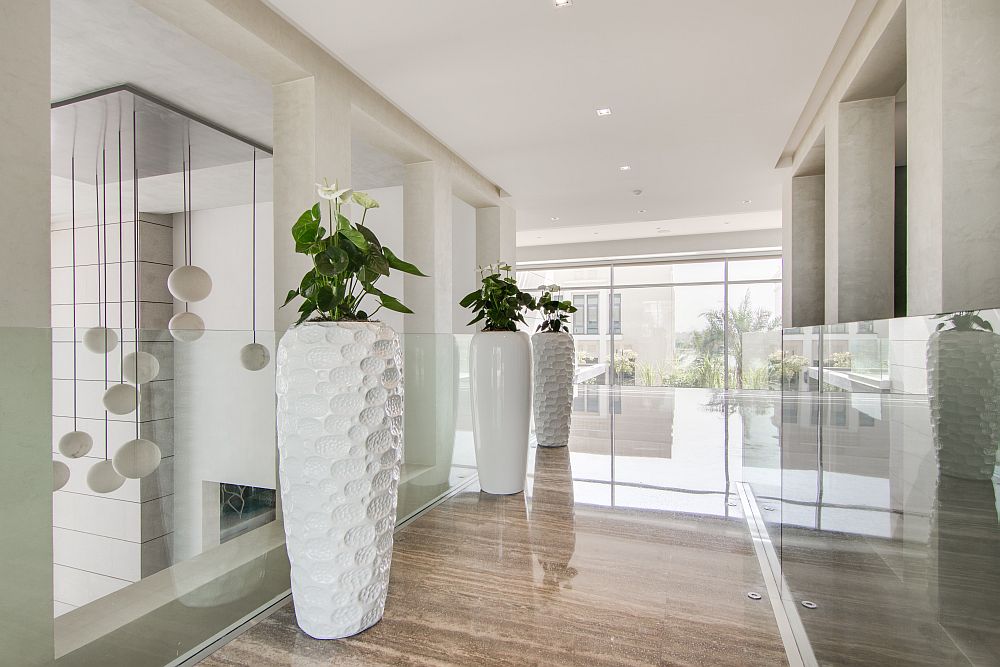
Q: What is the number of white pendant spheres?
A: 10